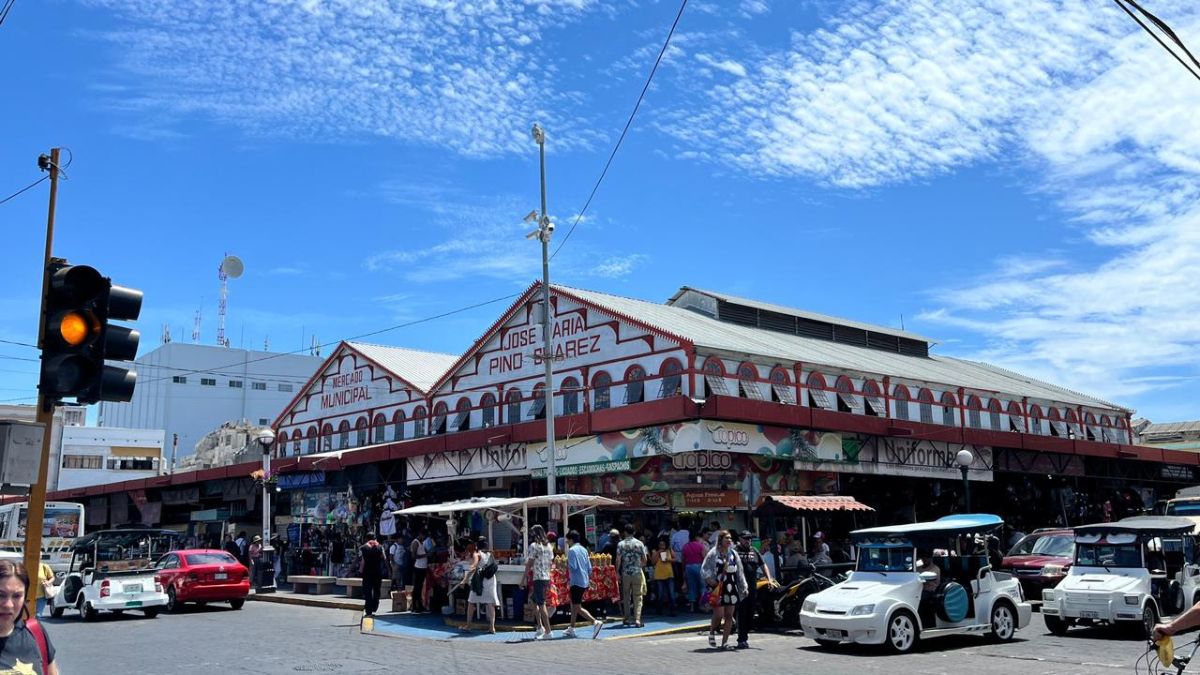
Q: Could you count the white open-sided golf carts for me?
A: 3